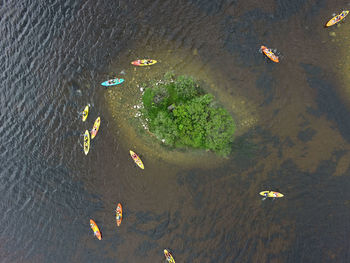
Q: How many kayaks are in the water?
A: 12